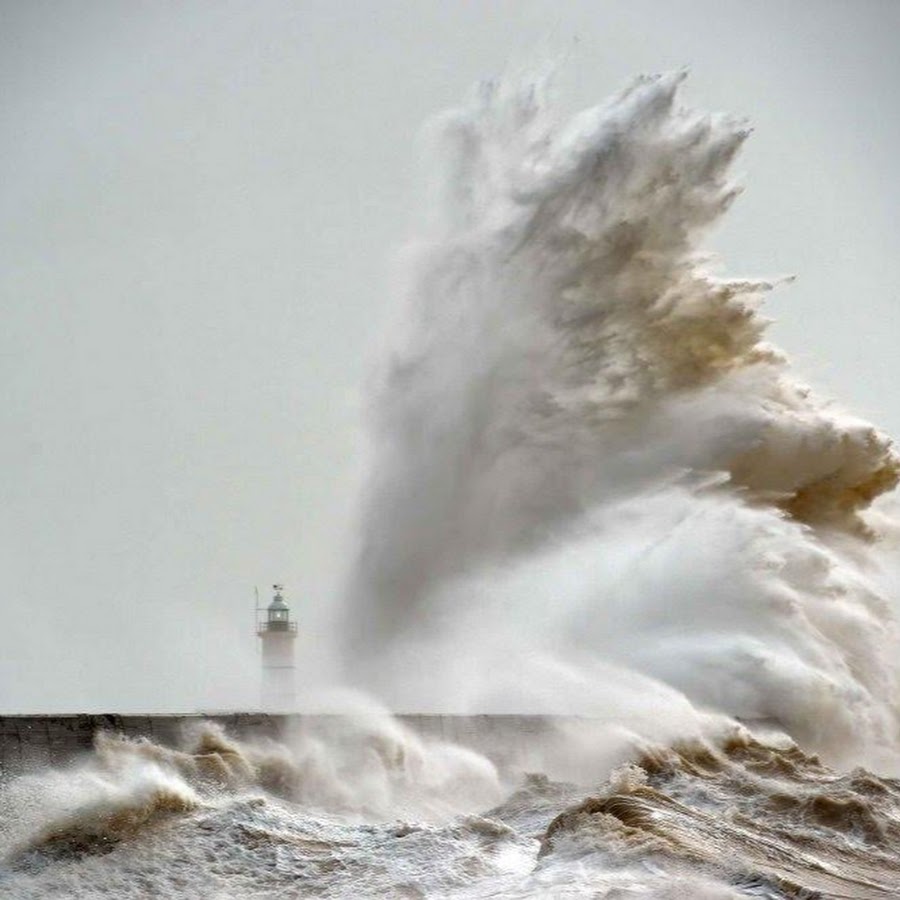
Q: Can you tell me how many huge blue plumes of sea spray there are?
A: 0